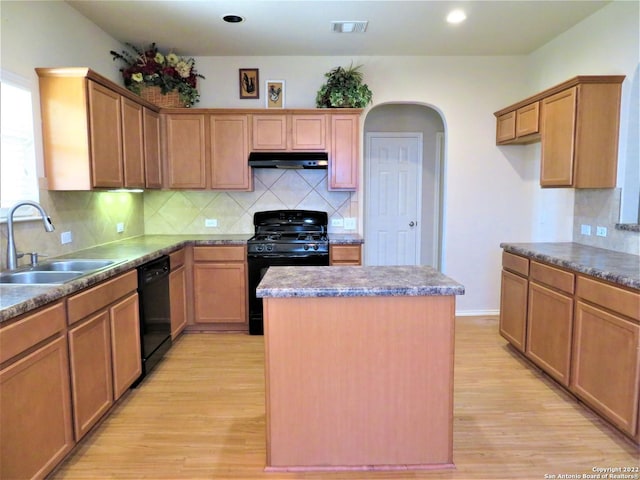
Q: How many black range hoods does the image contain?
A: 1